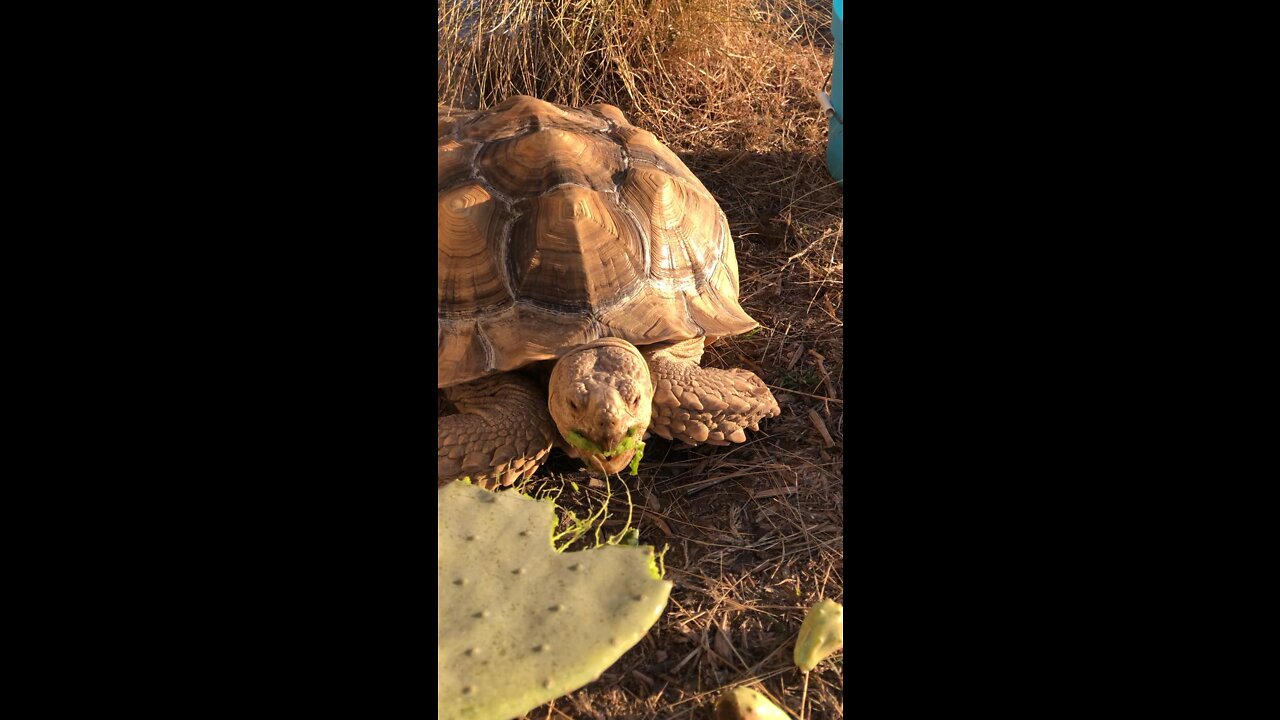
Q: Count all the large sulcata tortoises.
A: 1